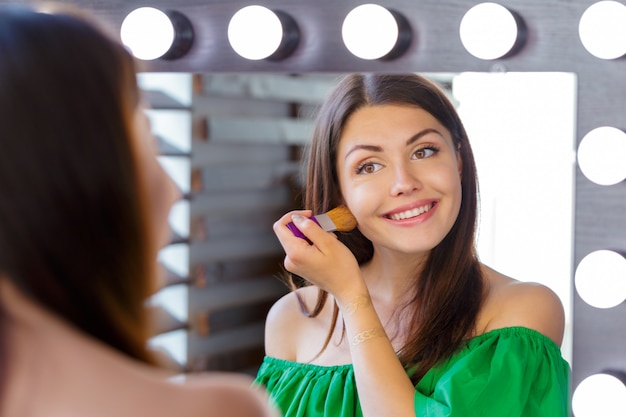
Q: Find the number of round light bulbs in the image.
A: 8